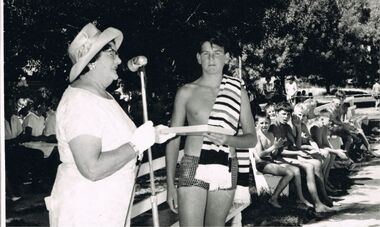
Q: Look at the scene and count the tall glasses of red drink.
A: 0